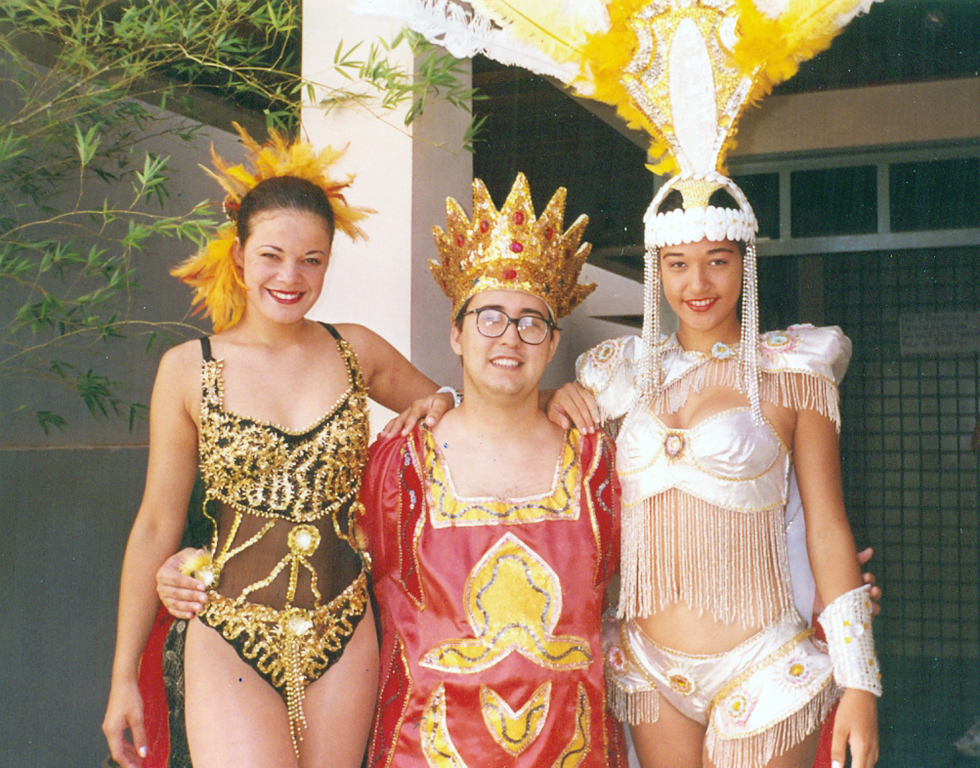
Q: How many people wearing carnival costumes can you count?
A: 3